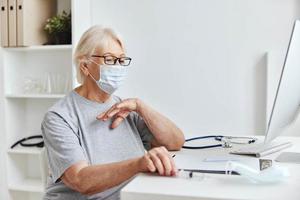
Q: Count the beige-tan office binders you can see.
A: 3